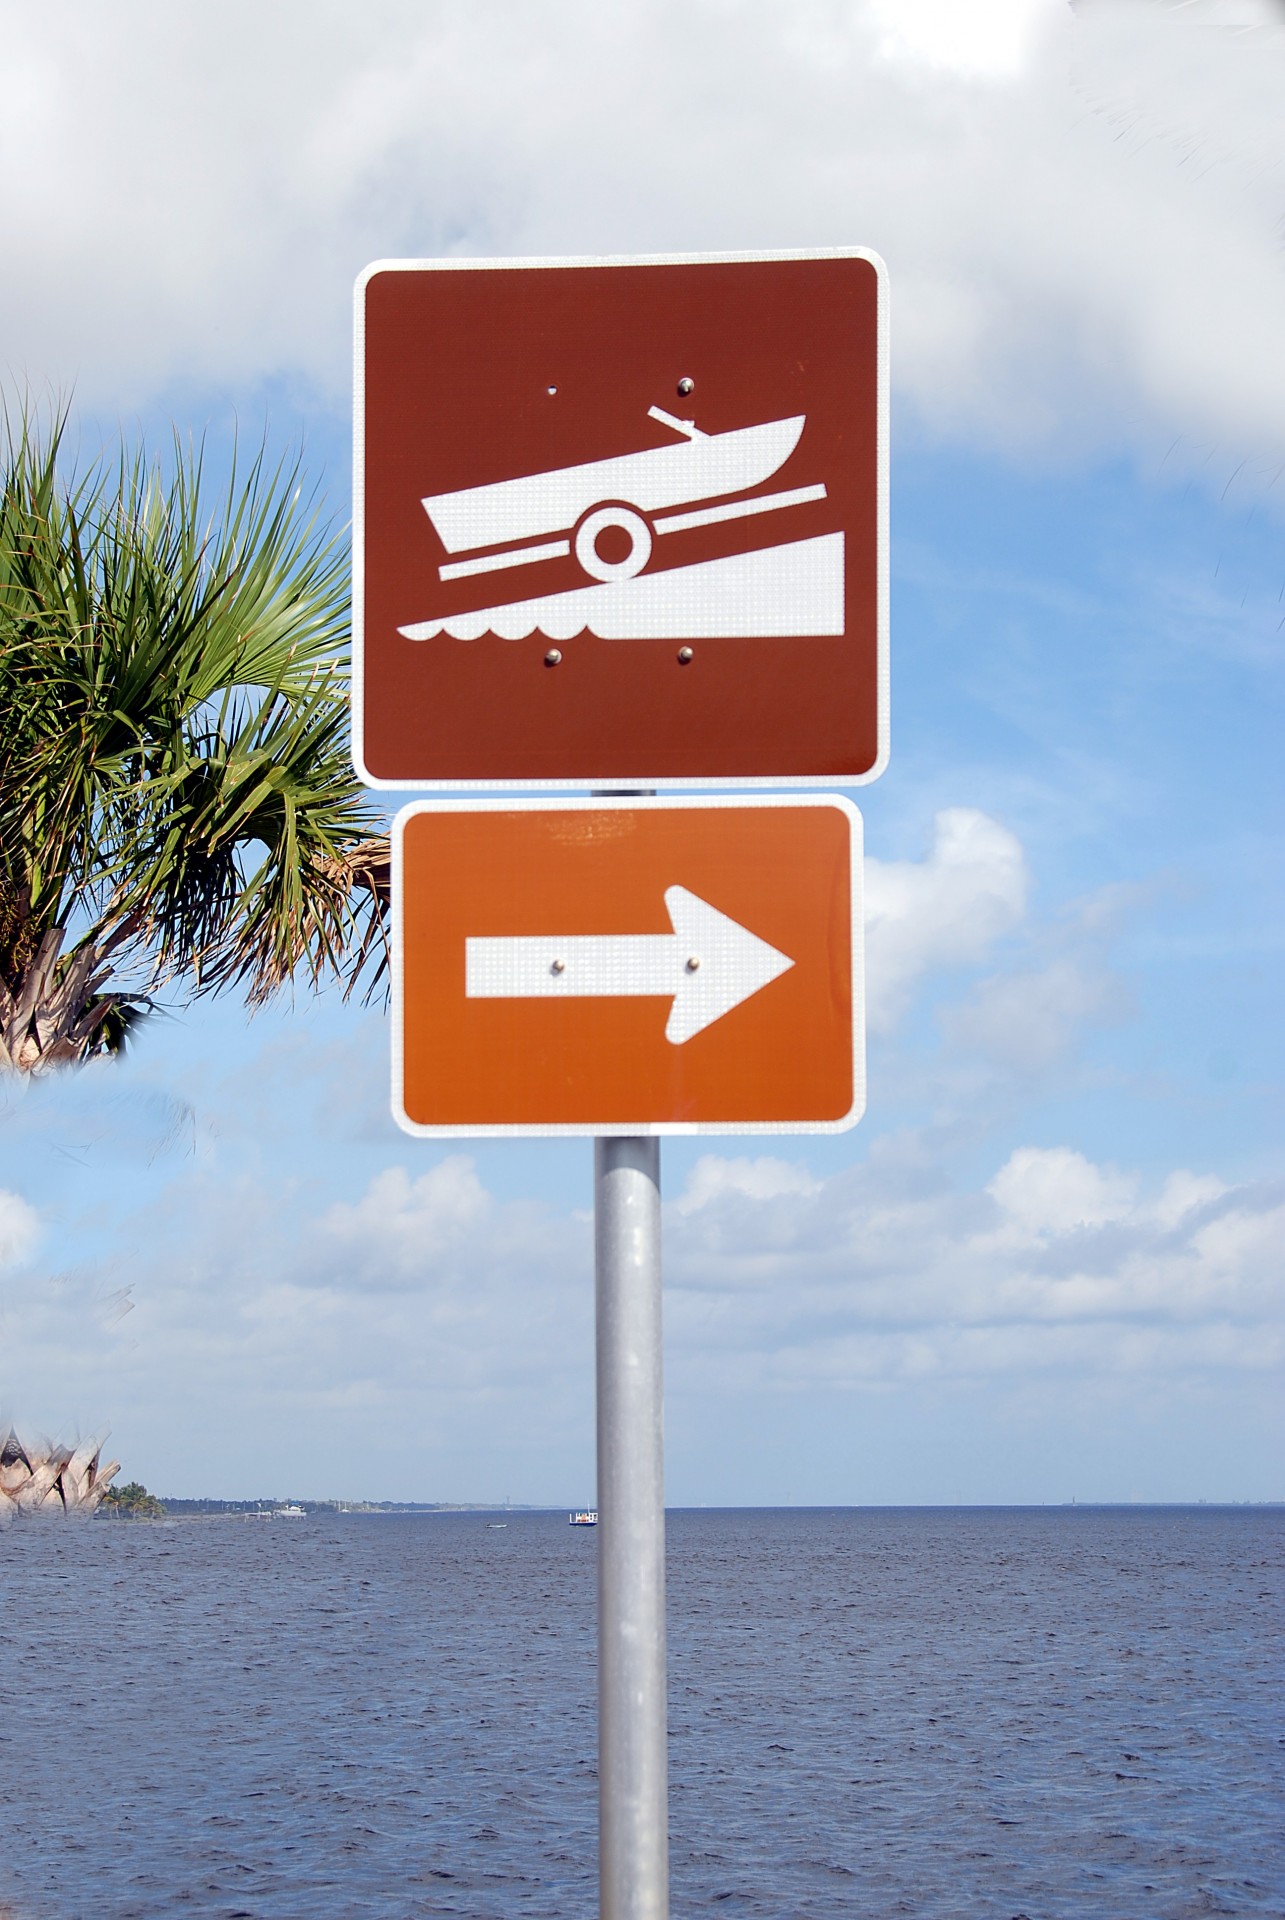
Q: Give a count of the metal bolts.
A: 5